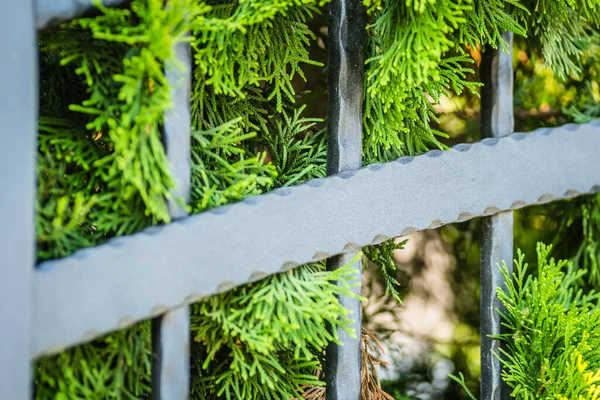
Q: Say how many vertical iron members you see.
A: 4